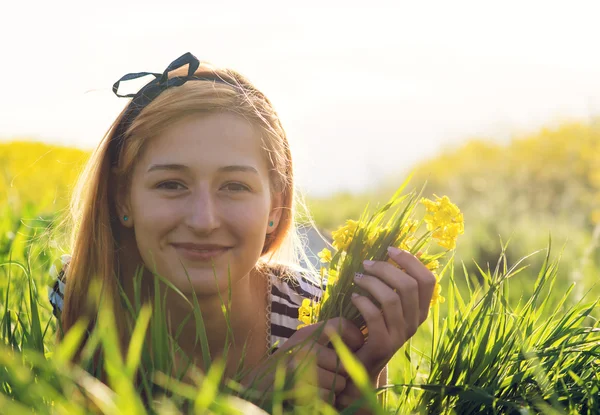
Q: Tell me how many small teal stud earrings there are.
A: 2